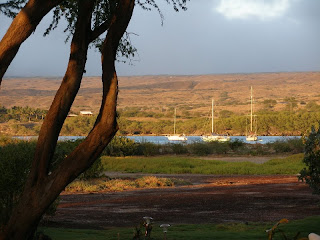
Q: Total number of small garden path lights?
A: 2